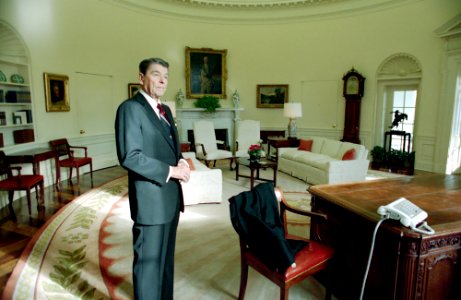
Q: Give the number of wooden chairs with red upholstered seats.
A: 3